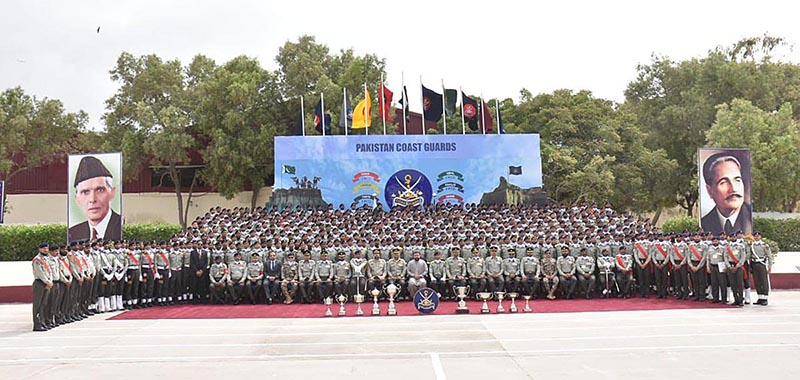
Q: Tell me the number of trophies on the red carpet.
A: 10